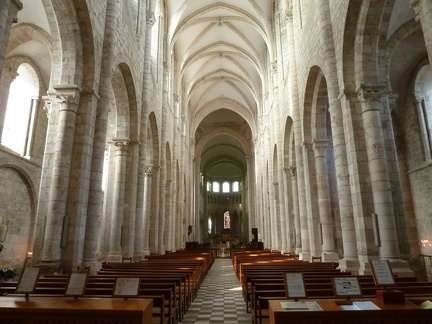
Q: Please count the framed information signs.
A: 6